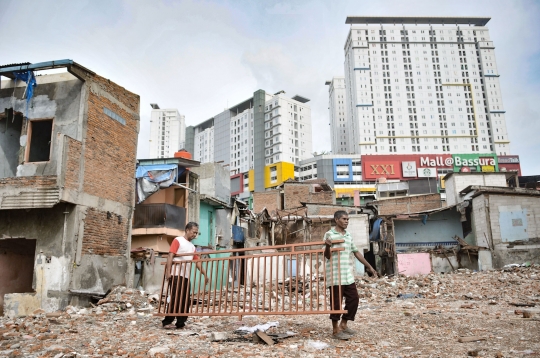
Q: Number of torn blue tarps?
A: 2